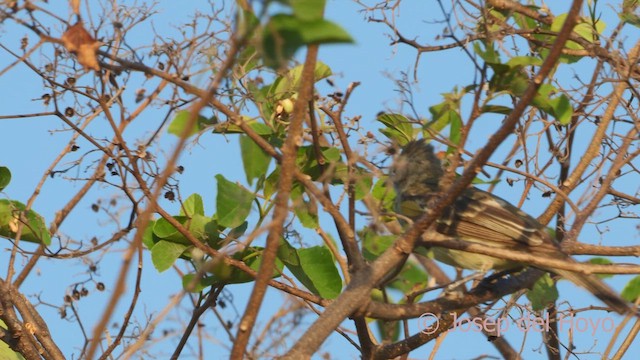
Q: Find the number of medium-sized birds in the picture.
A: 1